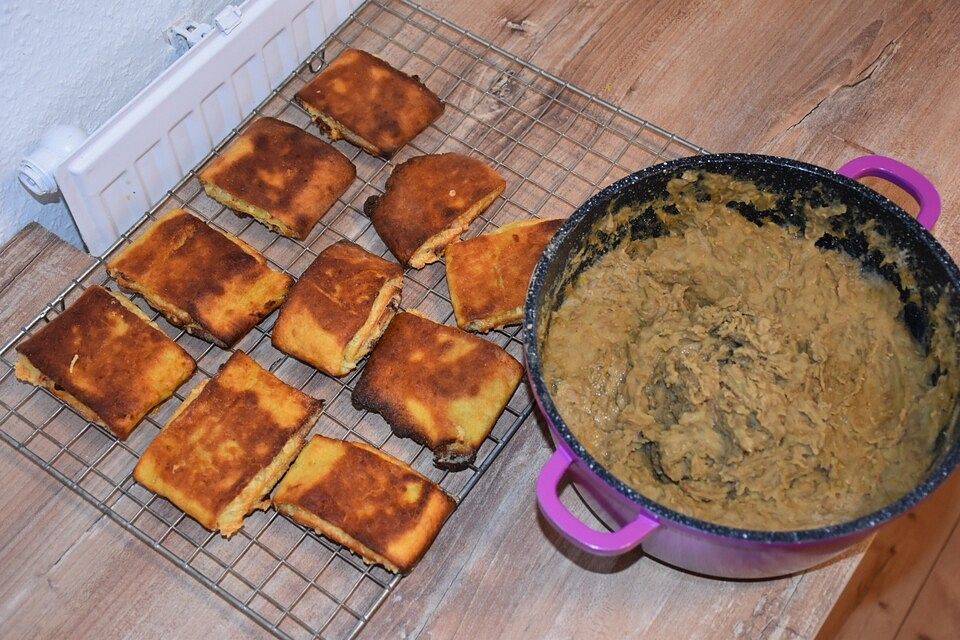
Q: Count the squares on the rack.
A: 10